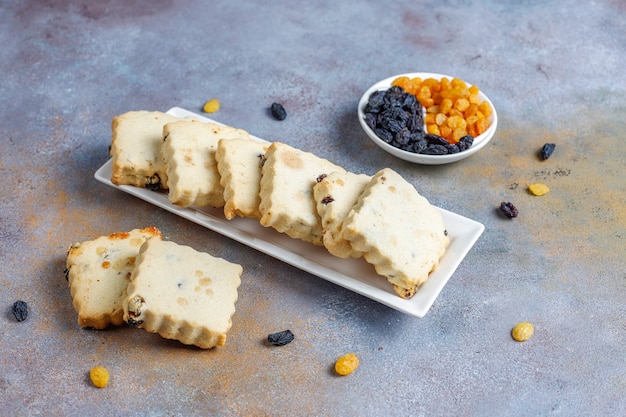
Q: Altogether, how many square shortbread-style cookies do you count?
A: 8